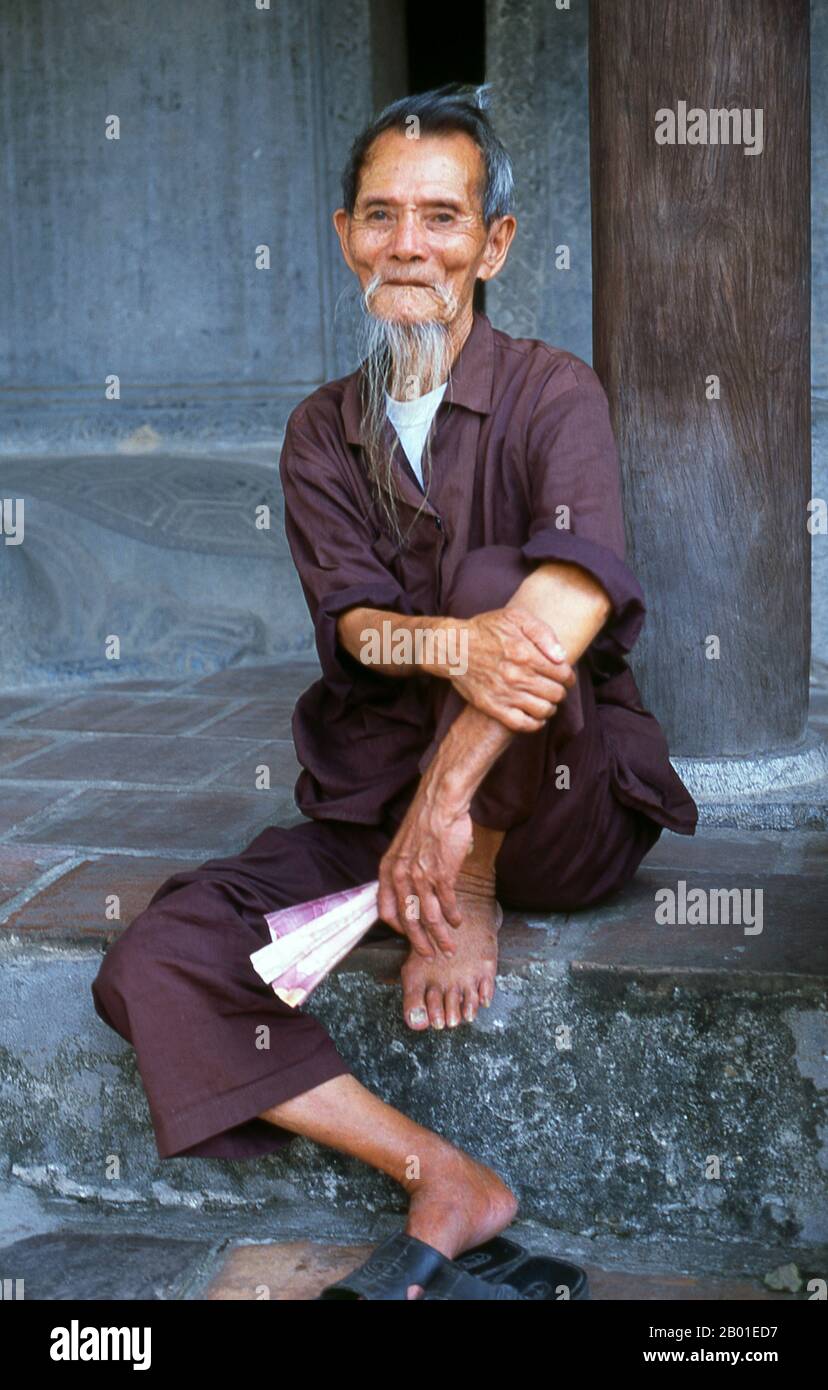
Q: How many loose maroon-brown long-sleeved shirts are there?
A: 1